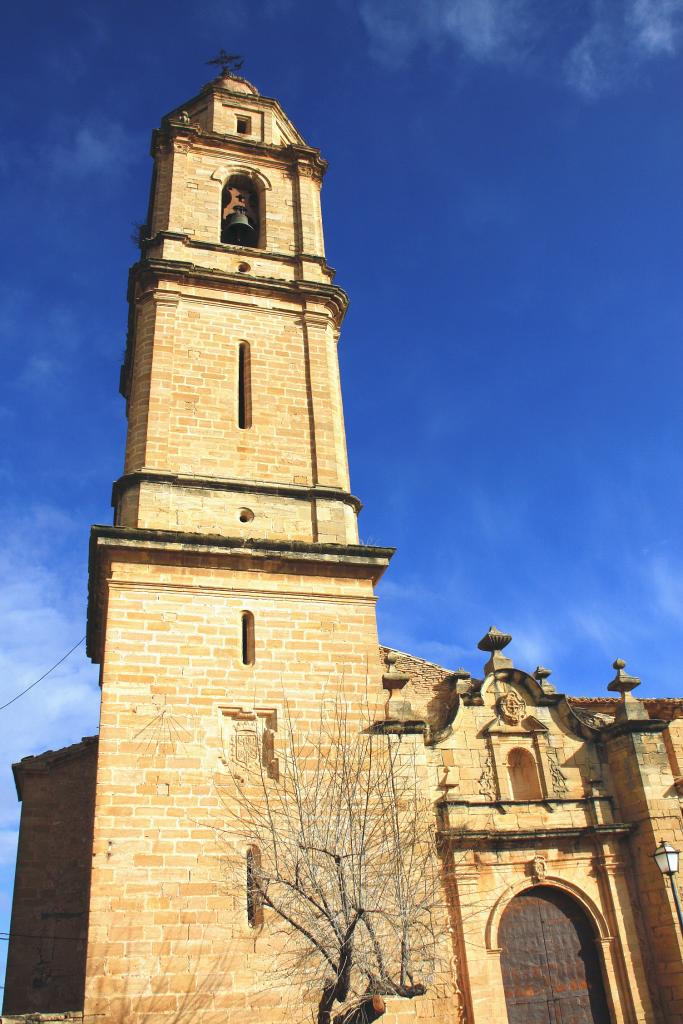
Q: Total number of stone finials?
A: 5